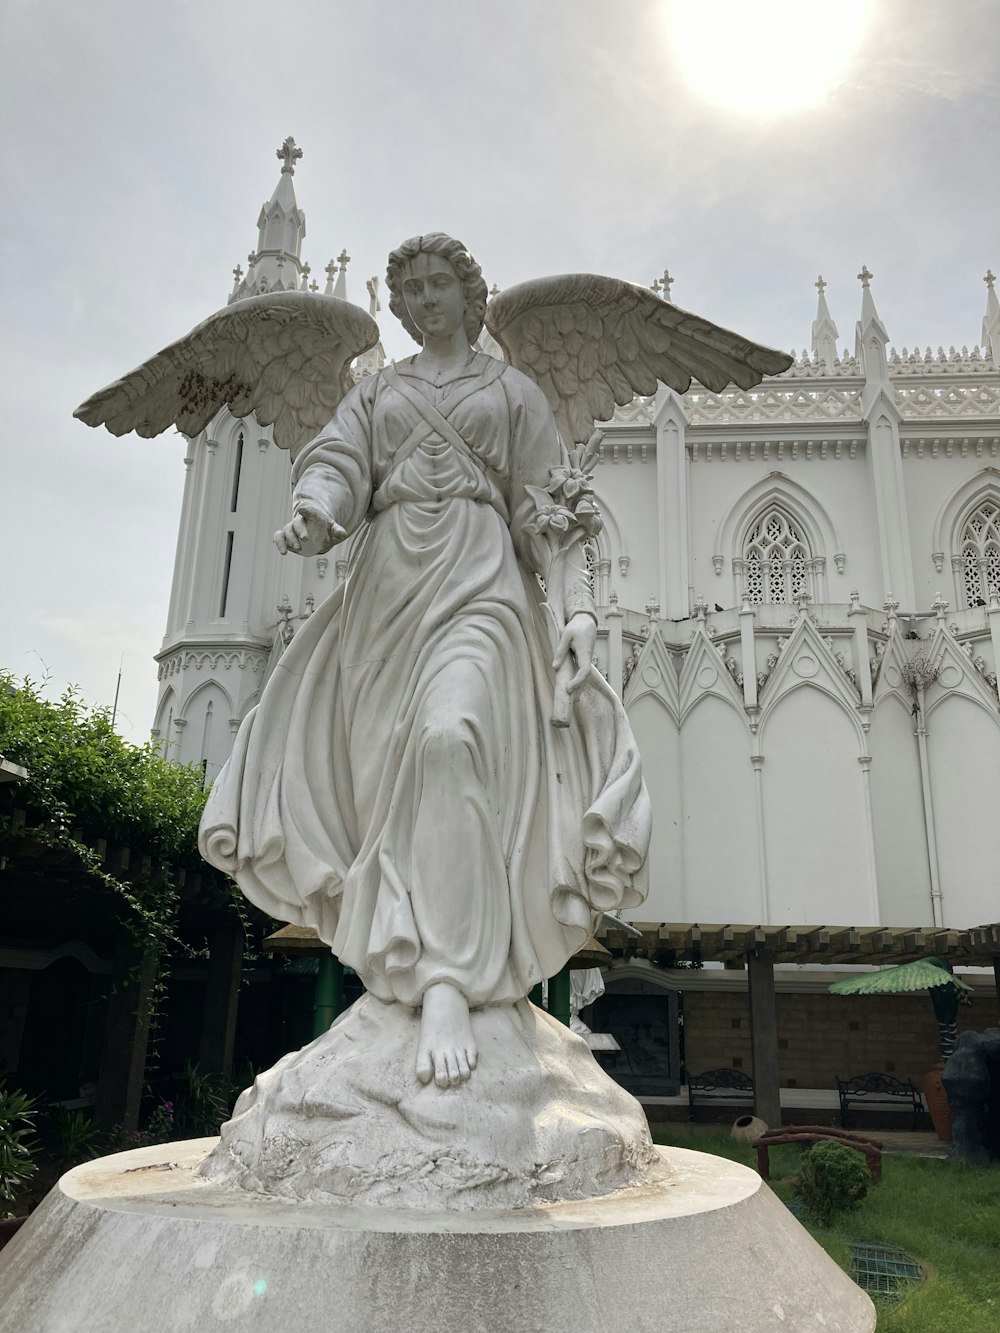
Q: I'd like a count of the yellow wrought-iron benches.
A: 0